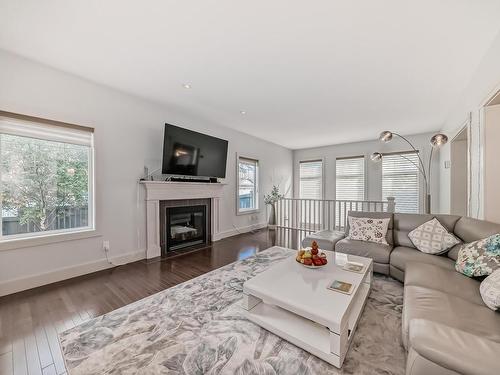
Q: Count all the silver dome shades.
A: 3